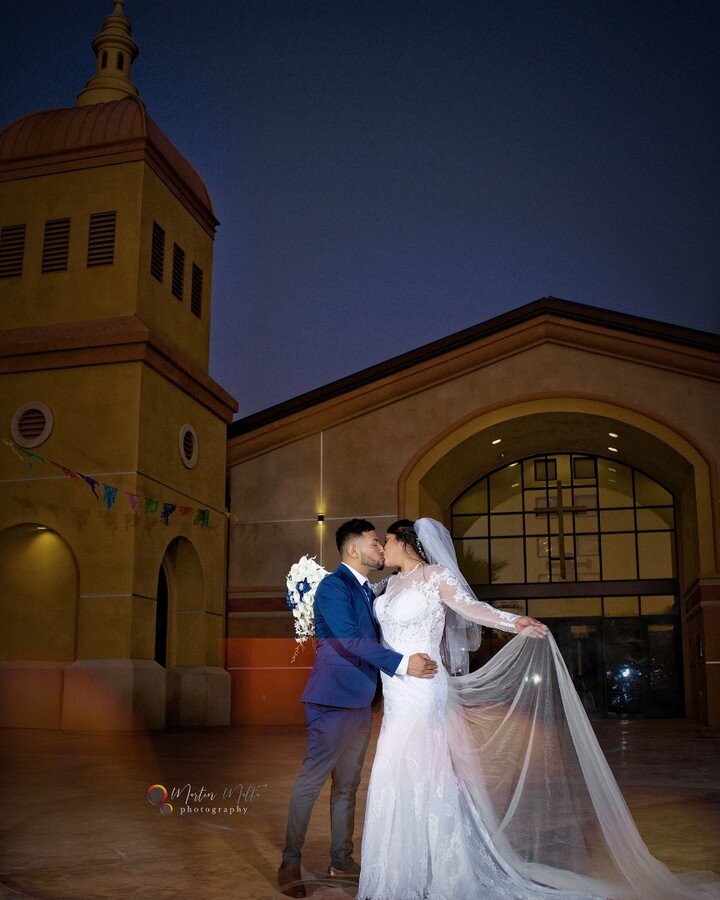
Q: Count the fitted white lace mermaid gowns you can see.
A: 1